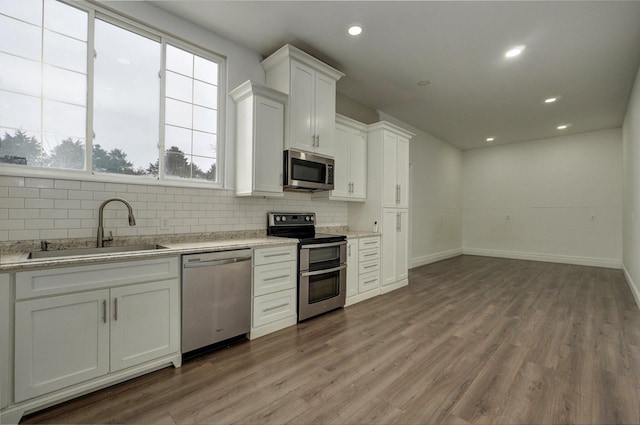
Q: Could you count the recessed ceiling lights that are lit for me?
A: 5